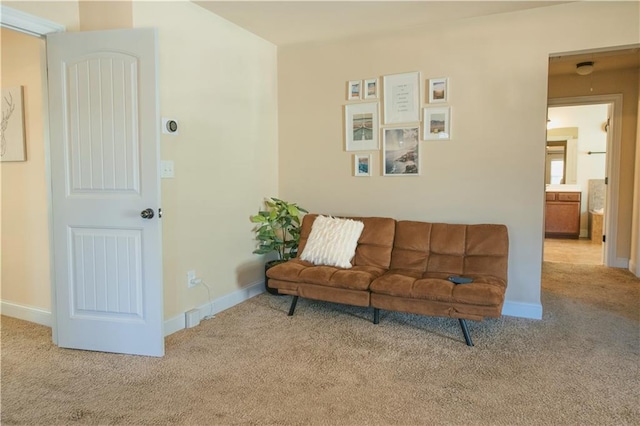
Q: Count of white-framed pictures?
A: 8